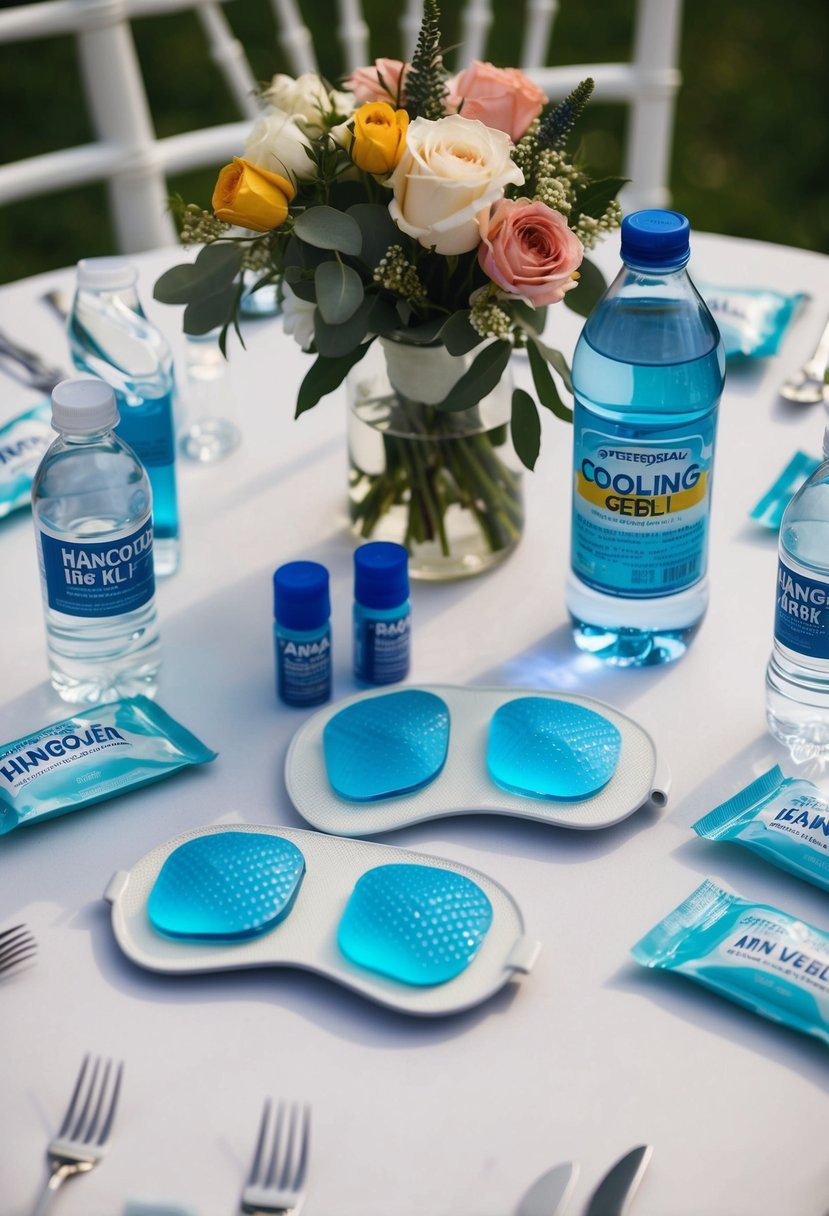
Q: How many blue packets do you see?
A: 6